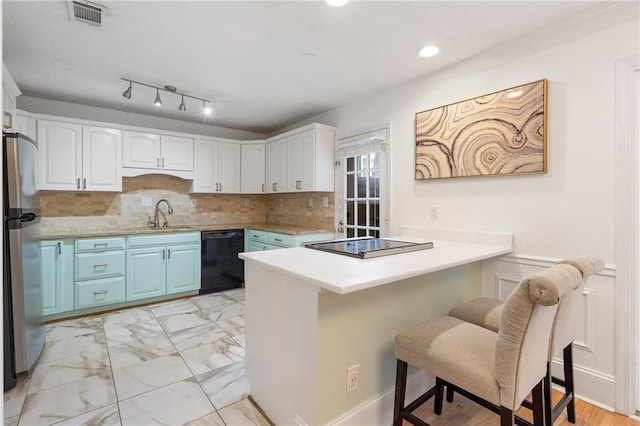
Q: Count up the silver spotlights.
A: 4